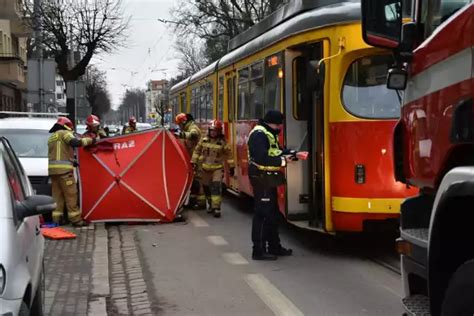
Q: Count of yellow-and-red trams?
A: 1